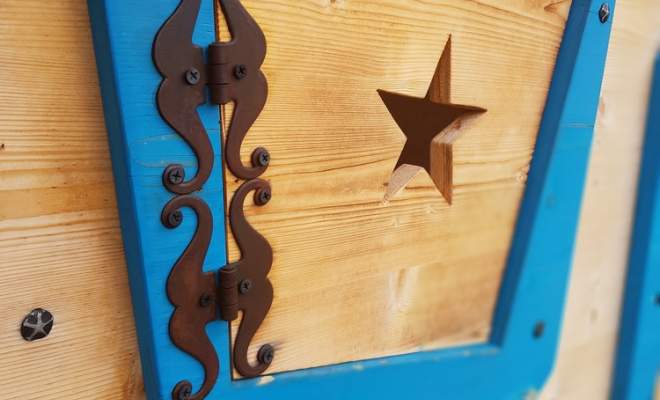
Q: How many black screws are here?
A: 10